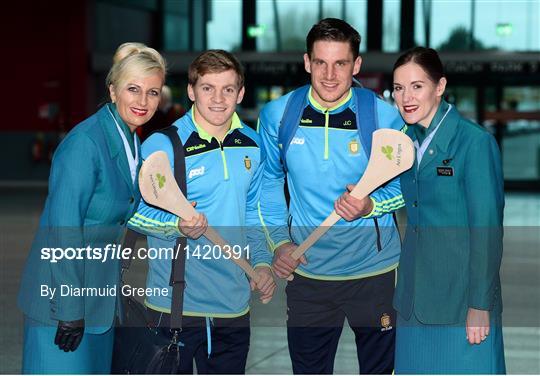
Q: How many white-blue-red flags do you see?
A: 0